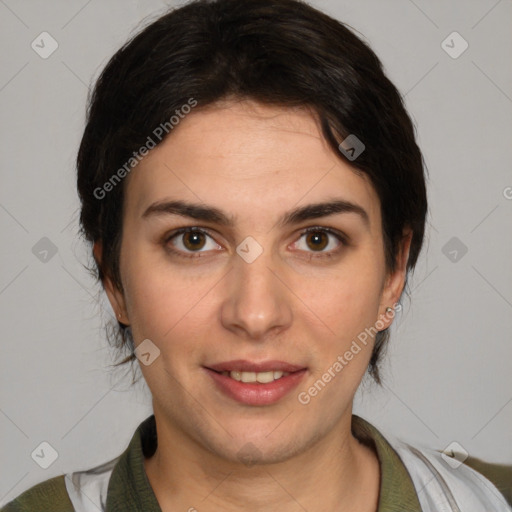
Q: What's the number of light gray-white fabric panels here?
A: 2